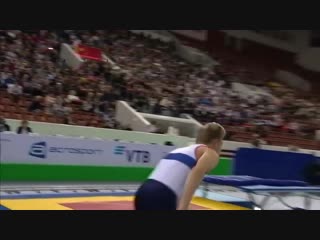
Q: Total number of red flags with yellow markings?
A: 1